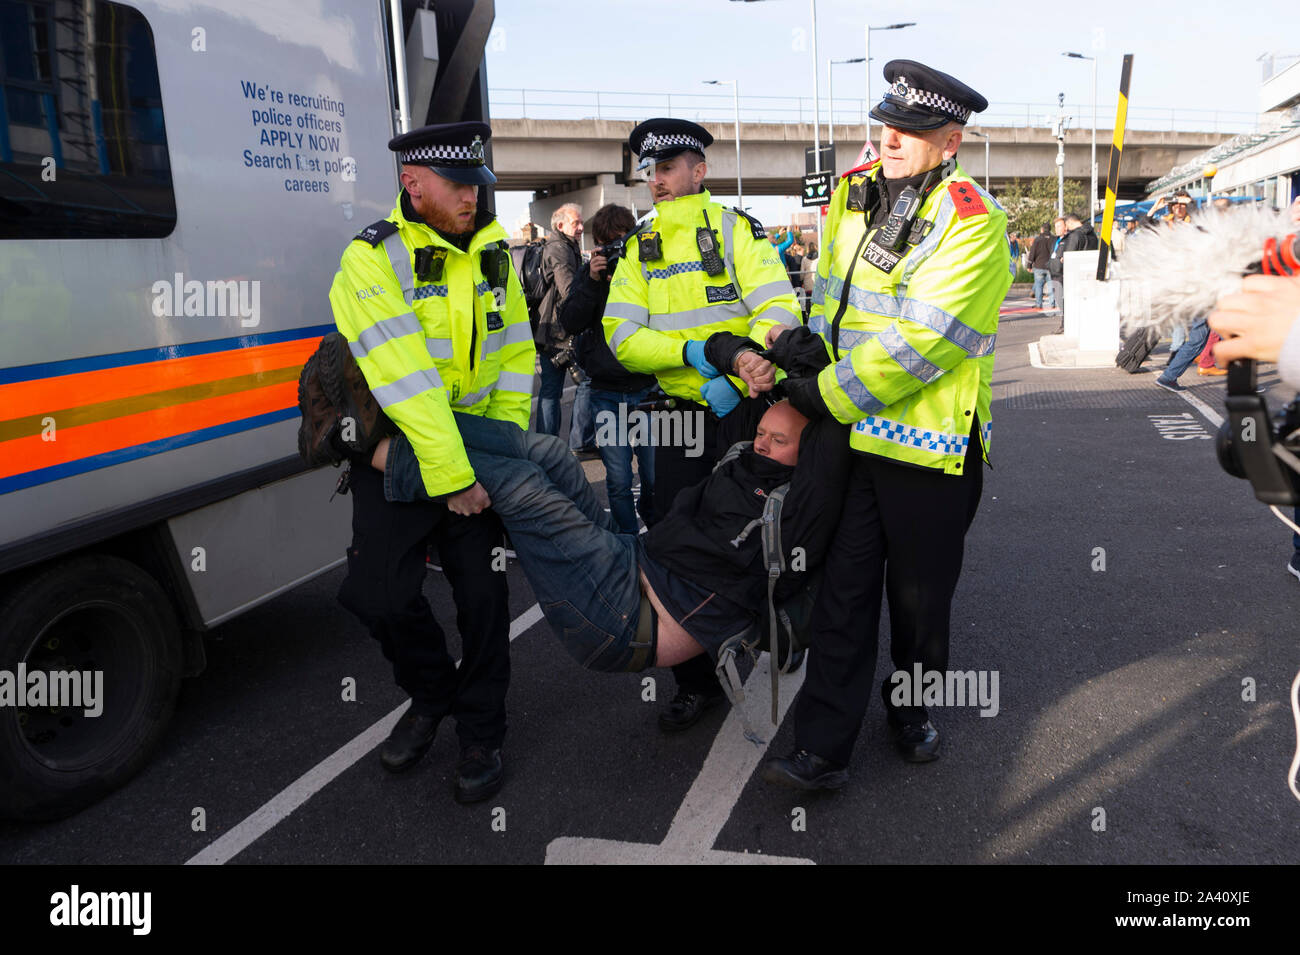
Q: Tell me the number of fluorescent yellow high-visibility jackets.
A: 3